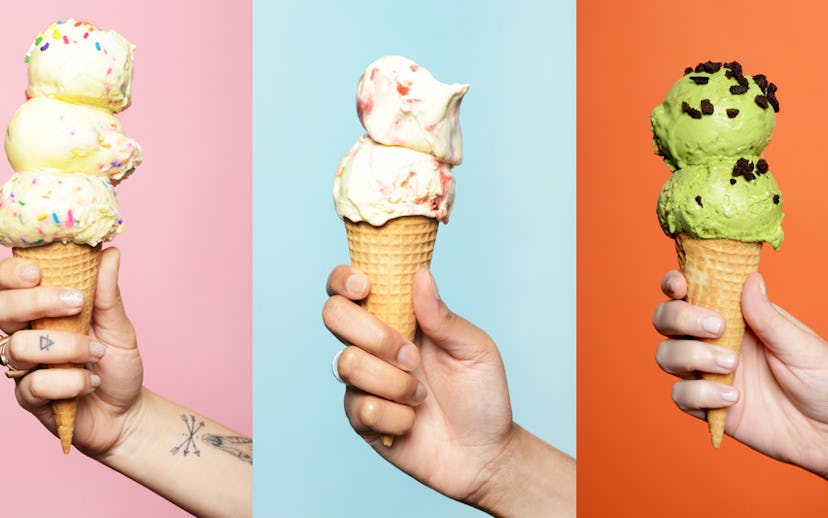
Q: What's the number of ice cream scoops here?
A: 7